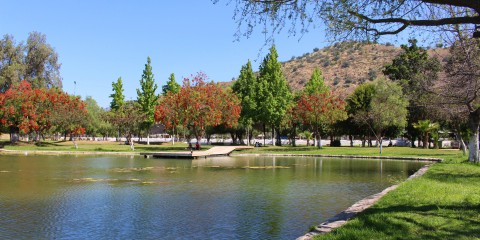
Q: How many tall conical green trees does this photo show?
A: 6